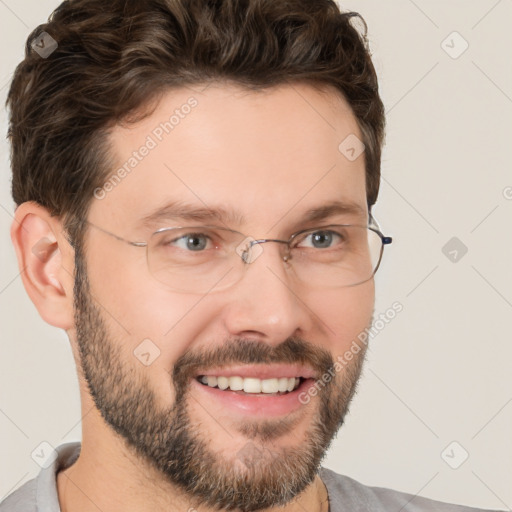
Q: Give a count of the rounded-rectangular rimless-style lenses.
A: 2